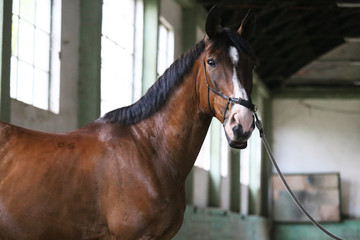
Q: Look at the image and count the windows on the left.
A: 3